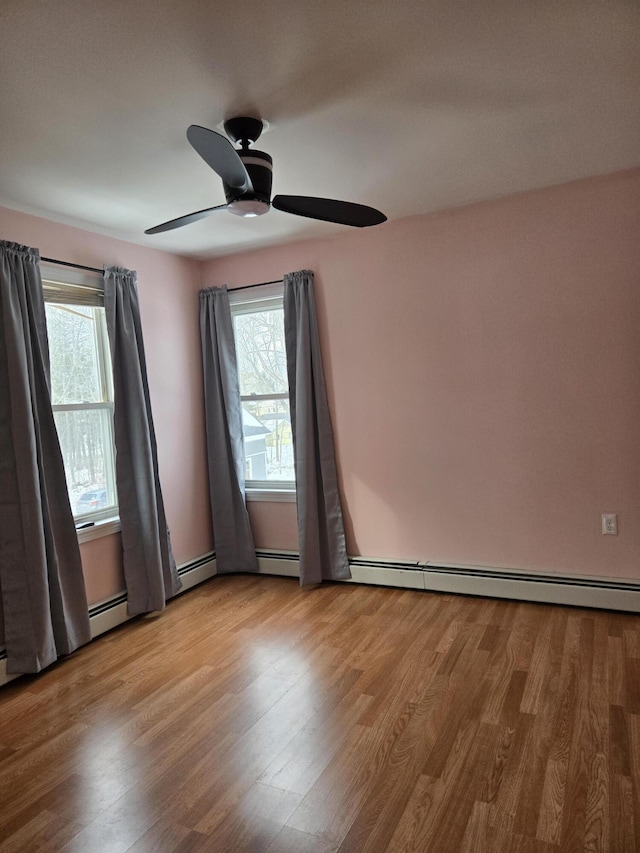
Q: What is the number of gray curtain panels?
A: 4